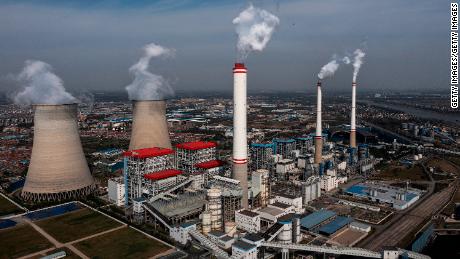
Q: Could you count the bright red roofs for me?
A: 4